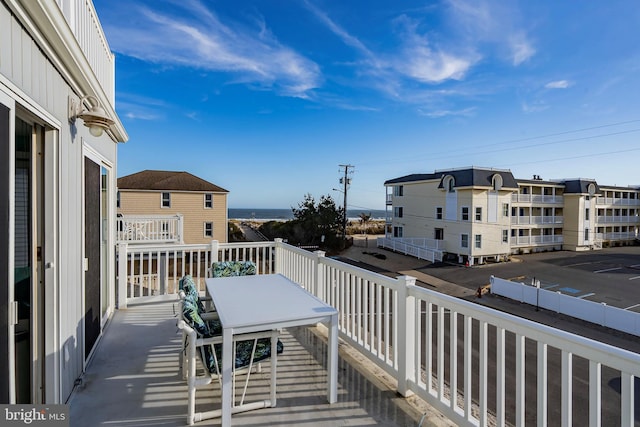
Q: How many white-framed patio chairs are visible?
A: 3